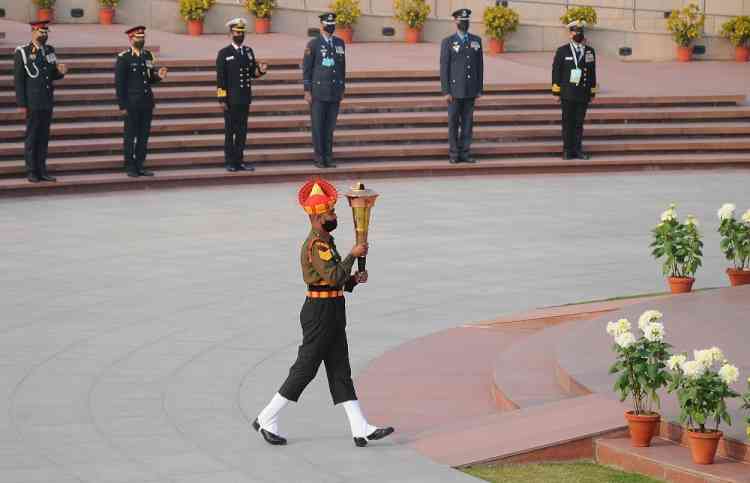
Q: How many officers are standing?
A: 6